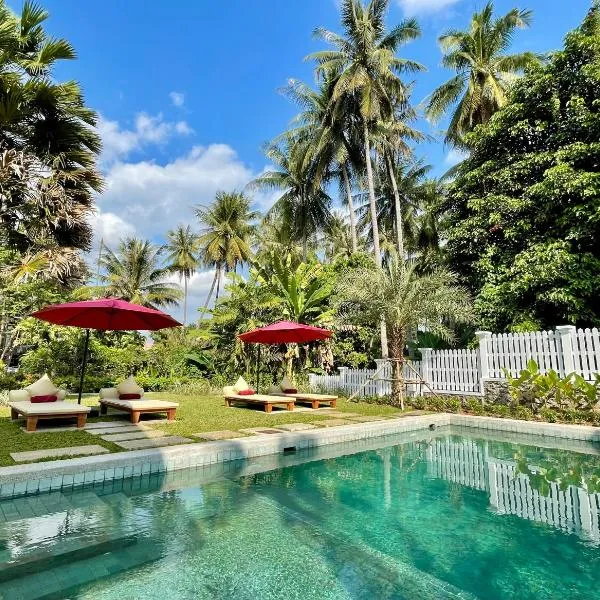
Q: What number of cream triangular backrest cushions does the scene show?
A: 4